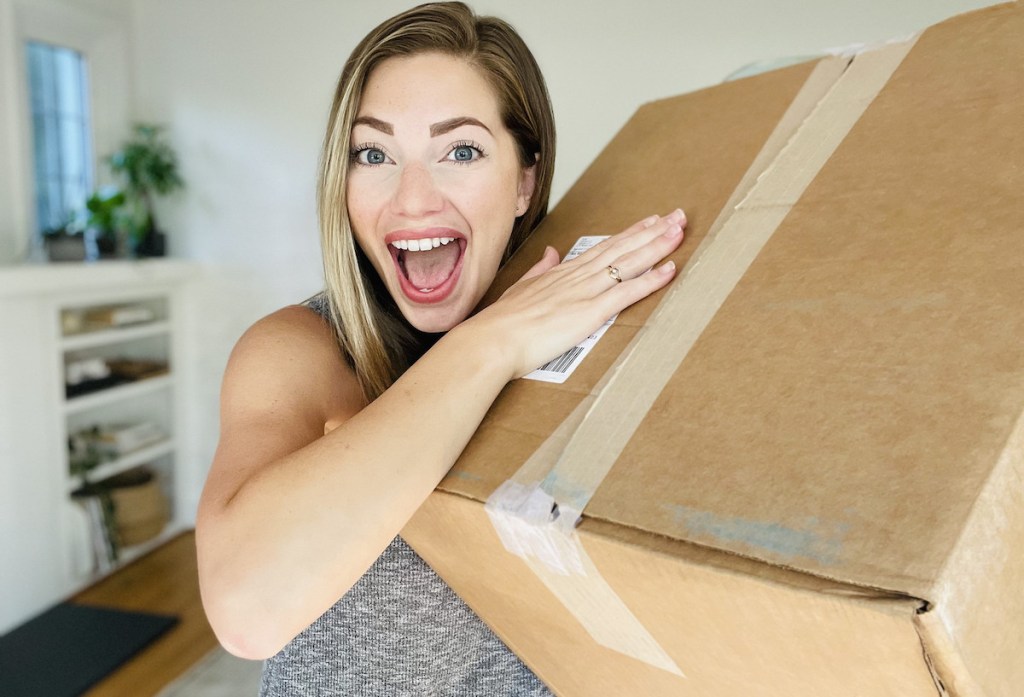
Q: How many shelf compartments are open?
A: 4